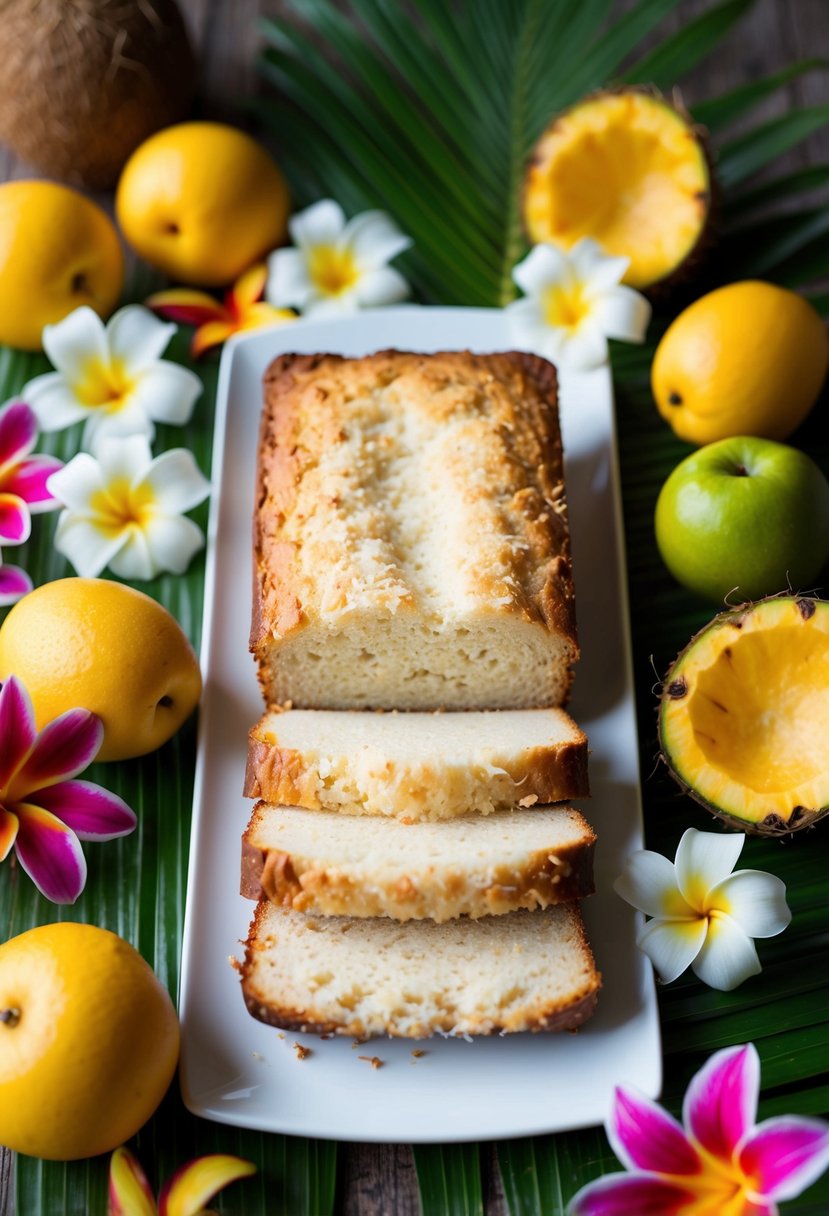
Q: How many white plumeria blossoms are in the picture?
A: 5